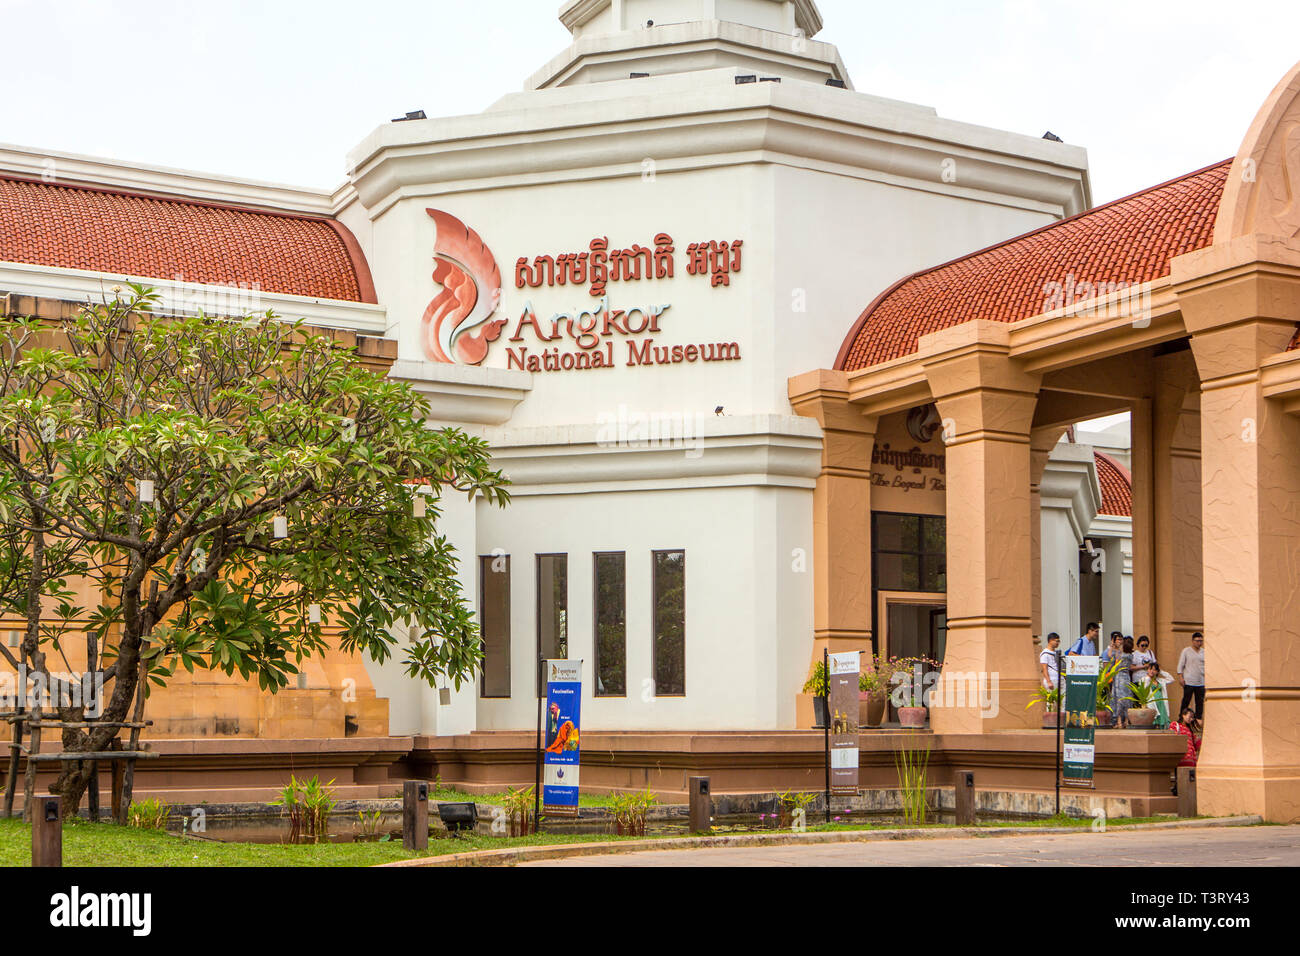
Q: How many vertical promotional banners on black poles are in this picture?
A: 3